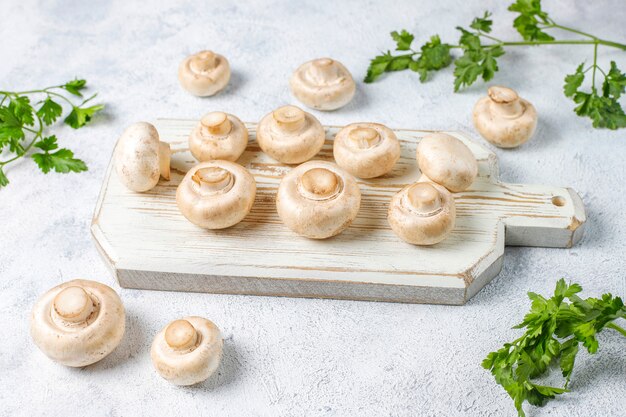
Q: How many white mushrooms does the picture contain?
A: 13